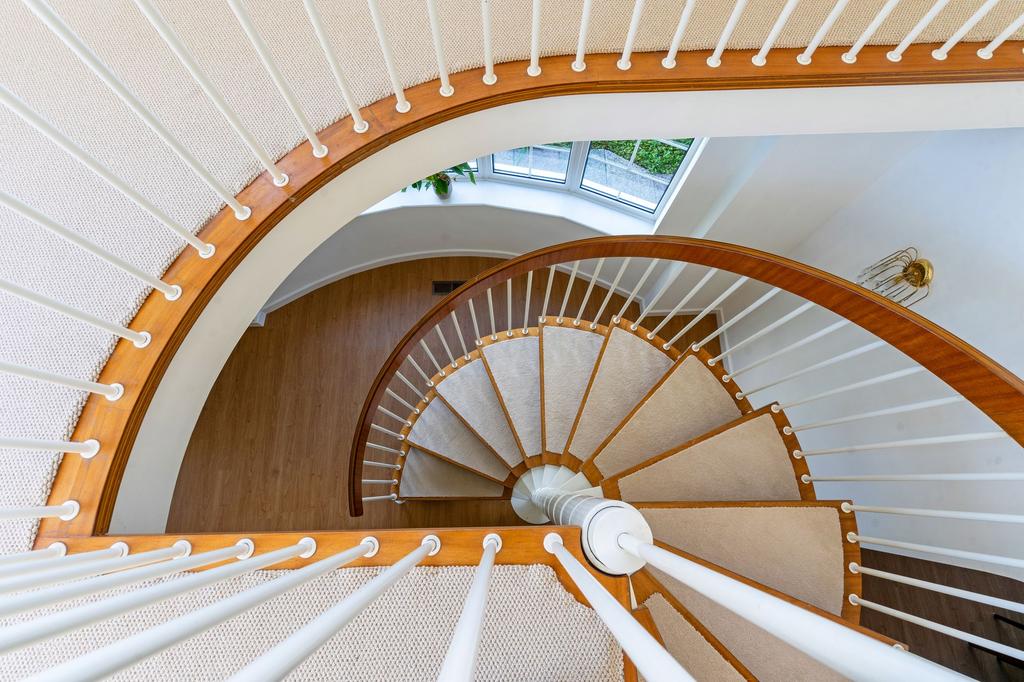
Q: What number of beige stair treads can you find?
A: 11